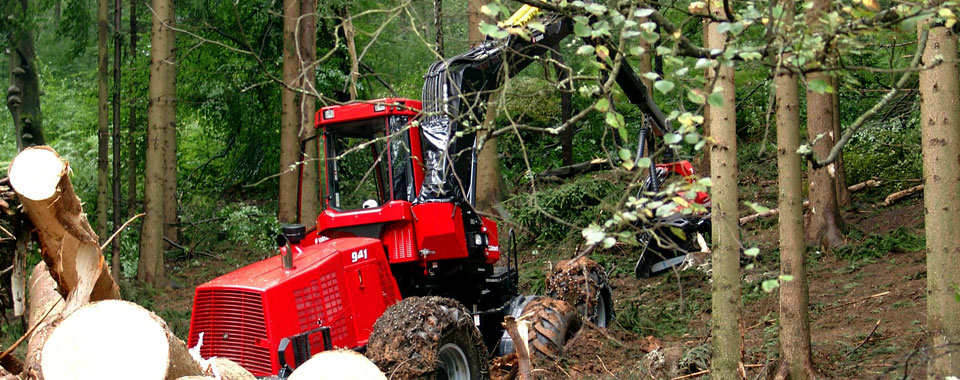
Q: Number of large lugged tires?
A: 3